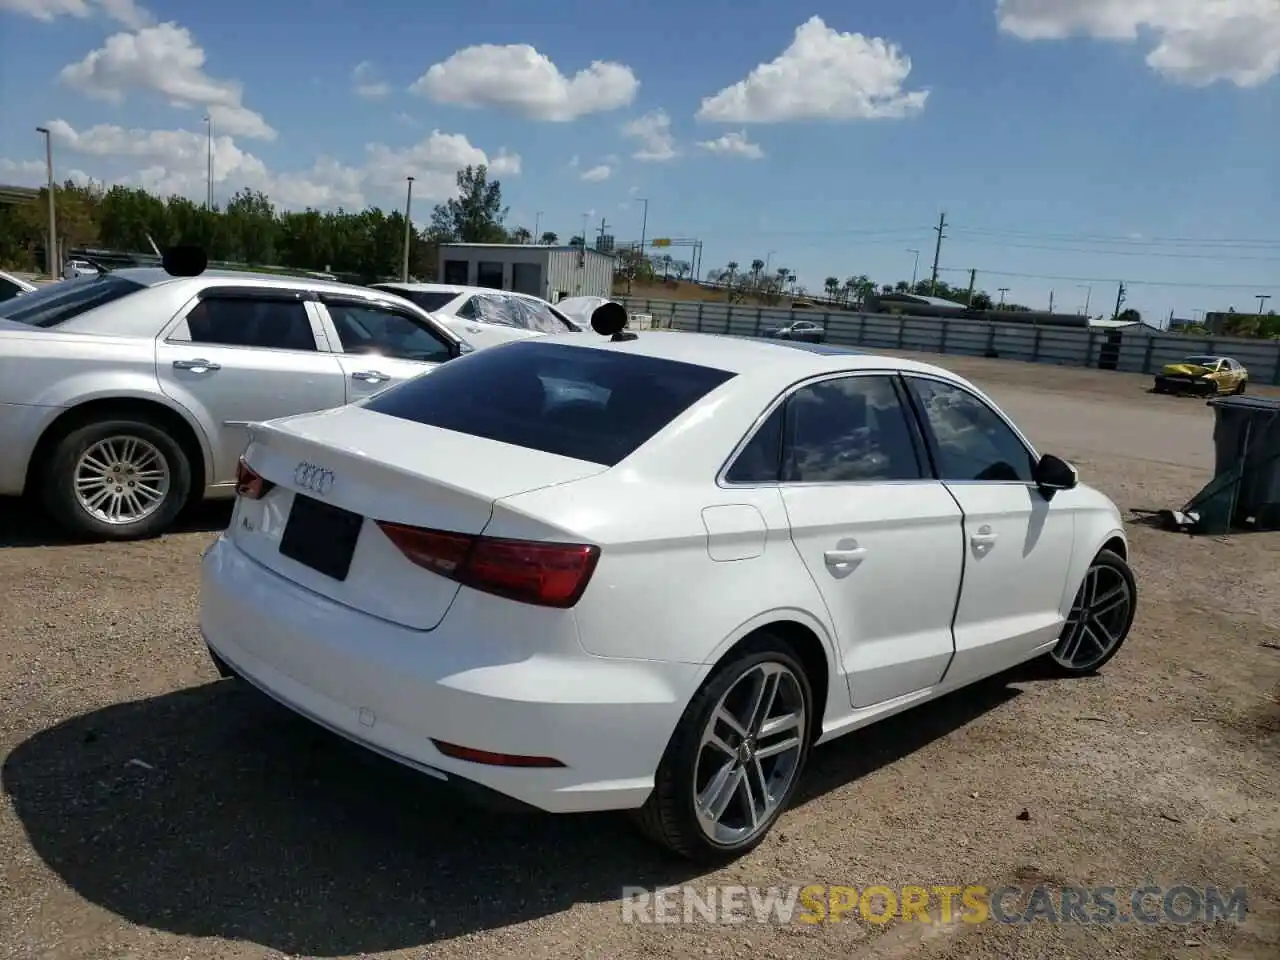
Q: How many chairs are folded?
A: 0